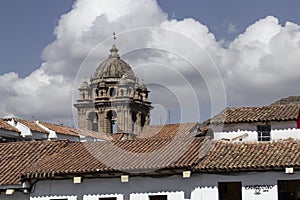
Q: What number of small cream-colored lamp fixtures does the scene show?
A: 5